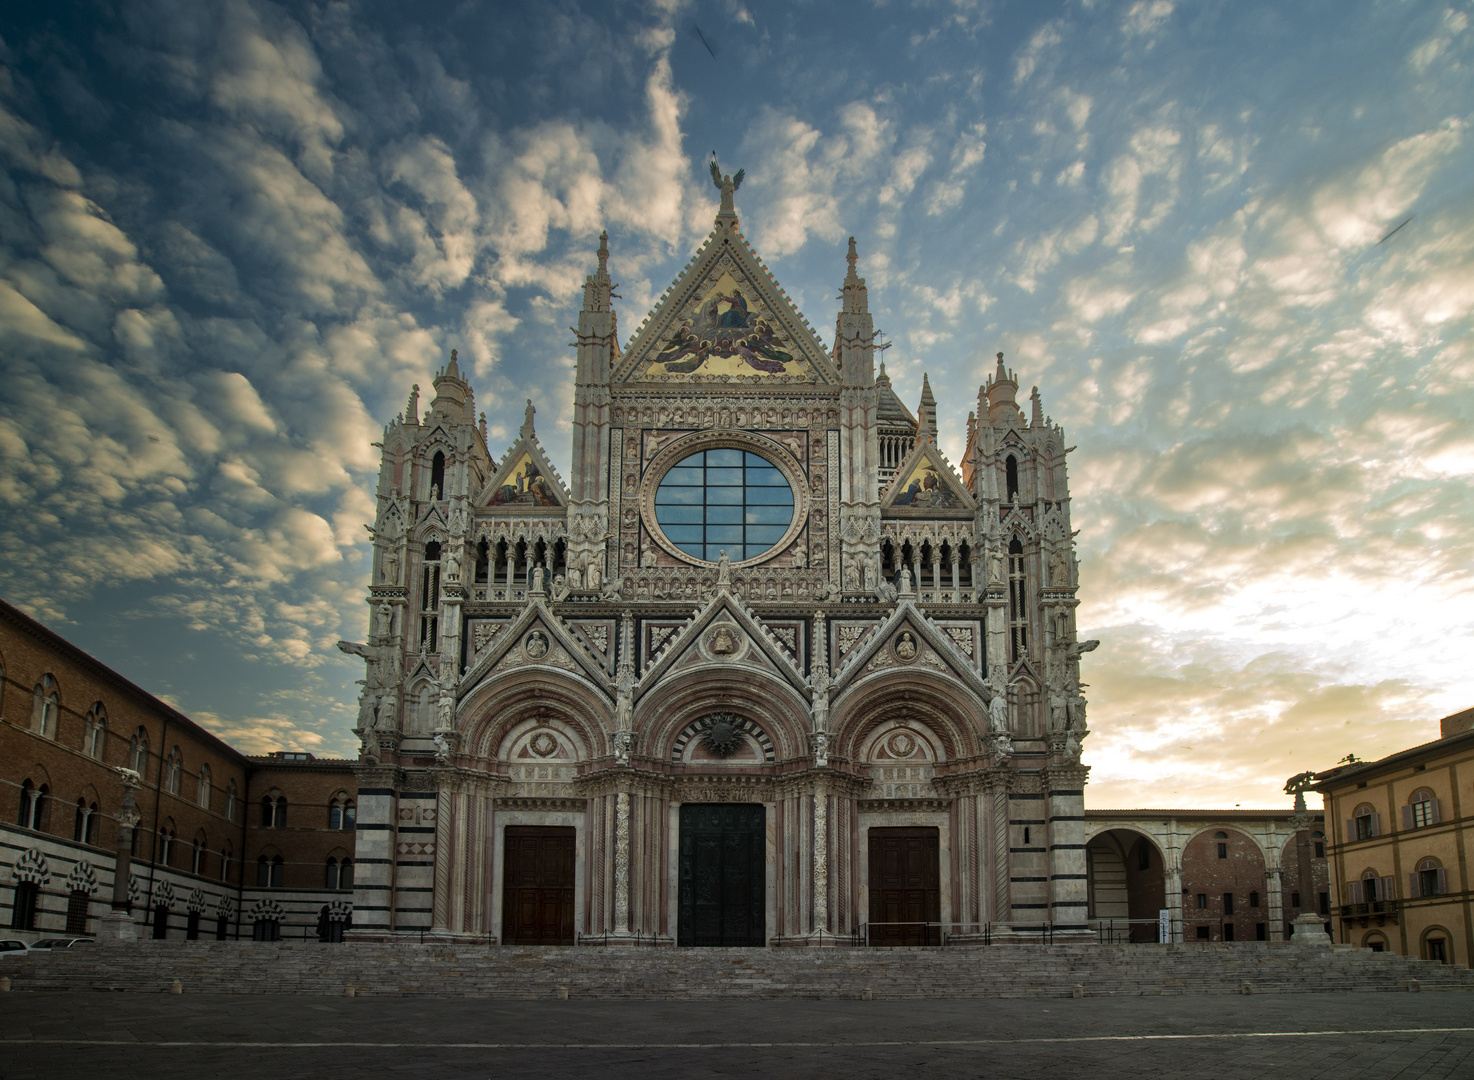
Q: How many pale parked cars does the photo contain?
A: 2